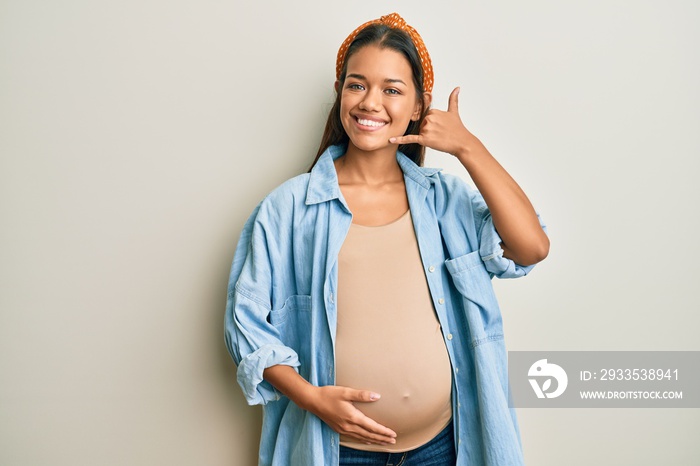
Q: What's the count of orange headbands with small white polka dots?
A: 1